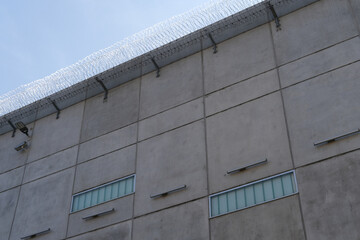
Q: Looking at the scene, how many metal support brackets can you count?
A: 6